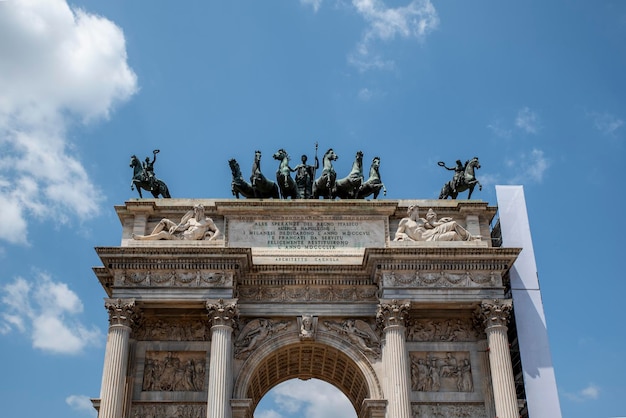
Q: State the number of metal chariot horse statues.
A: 6